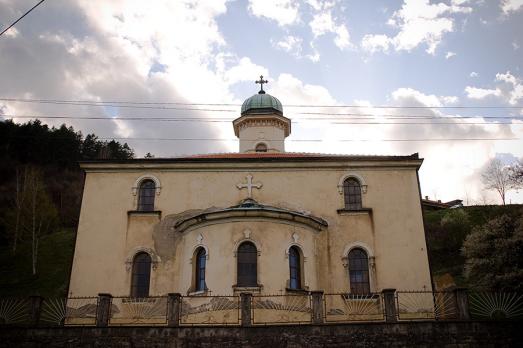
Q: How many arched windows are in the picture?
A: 8